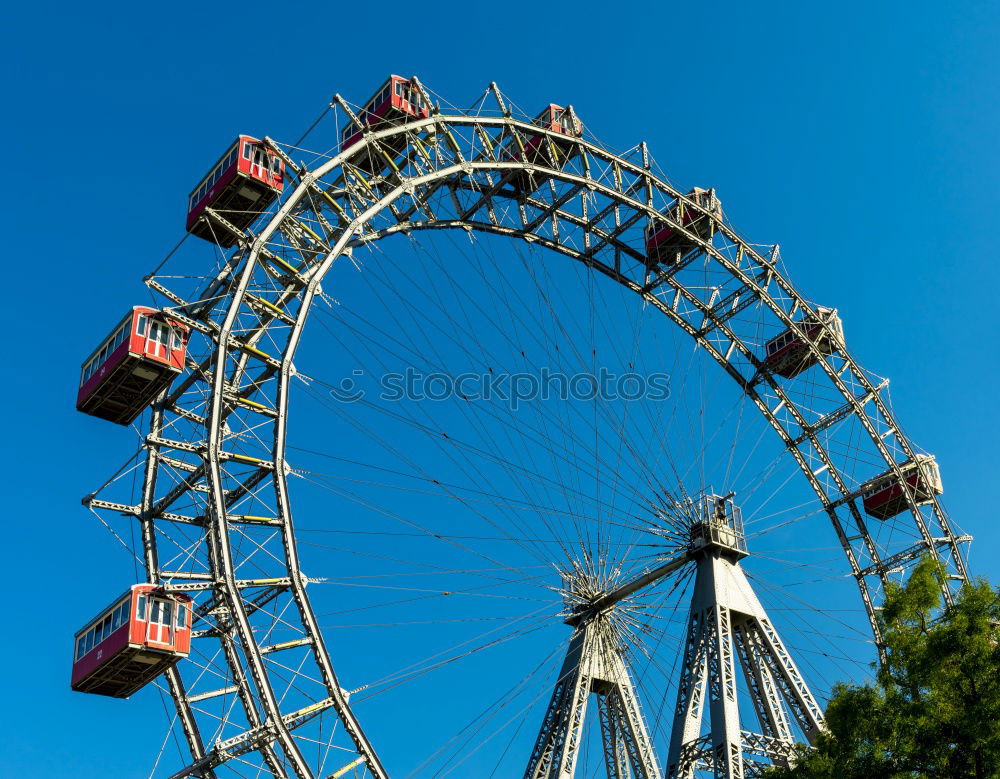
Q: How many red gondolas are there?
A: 8